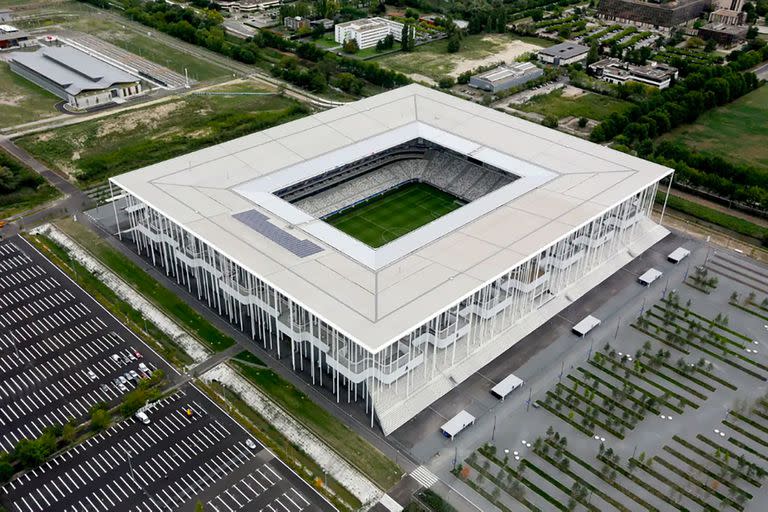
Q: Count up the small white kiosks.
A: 5